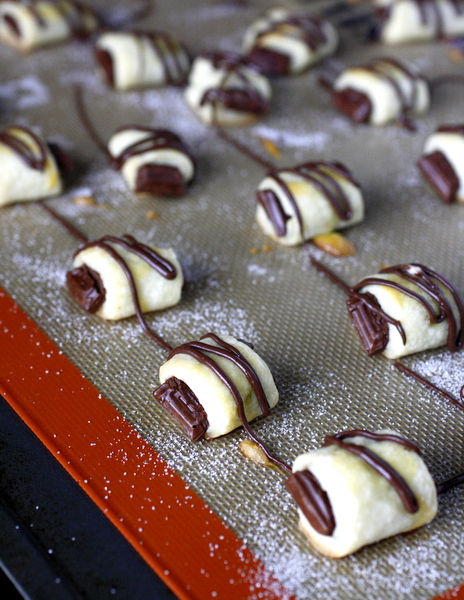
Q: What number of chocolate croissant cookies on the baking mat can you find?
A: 14